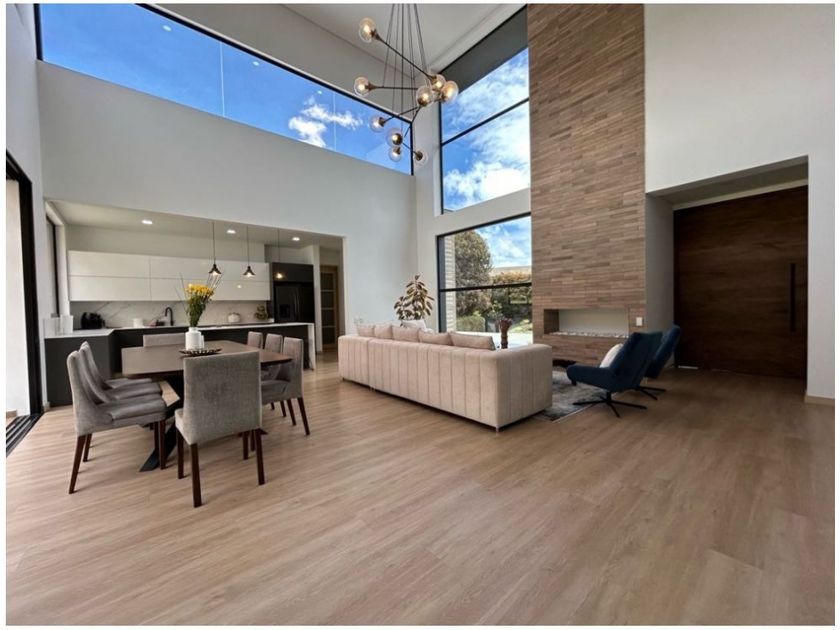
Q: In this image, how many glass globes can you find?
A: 9